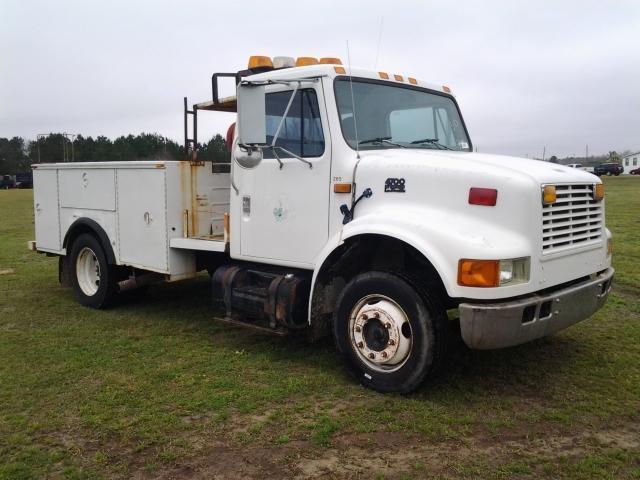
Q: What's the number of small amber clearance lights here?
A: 5